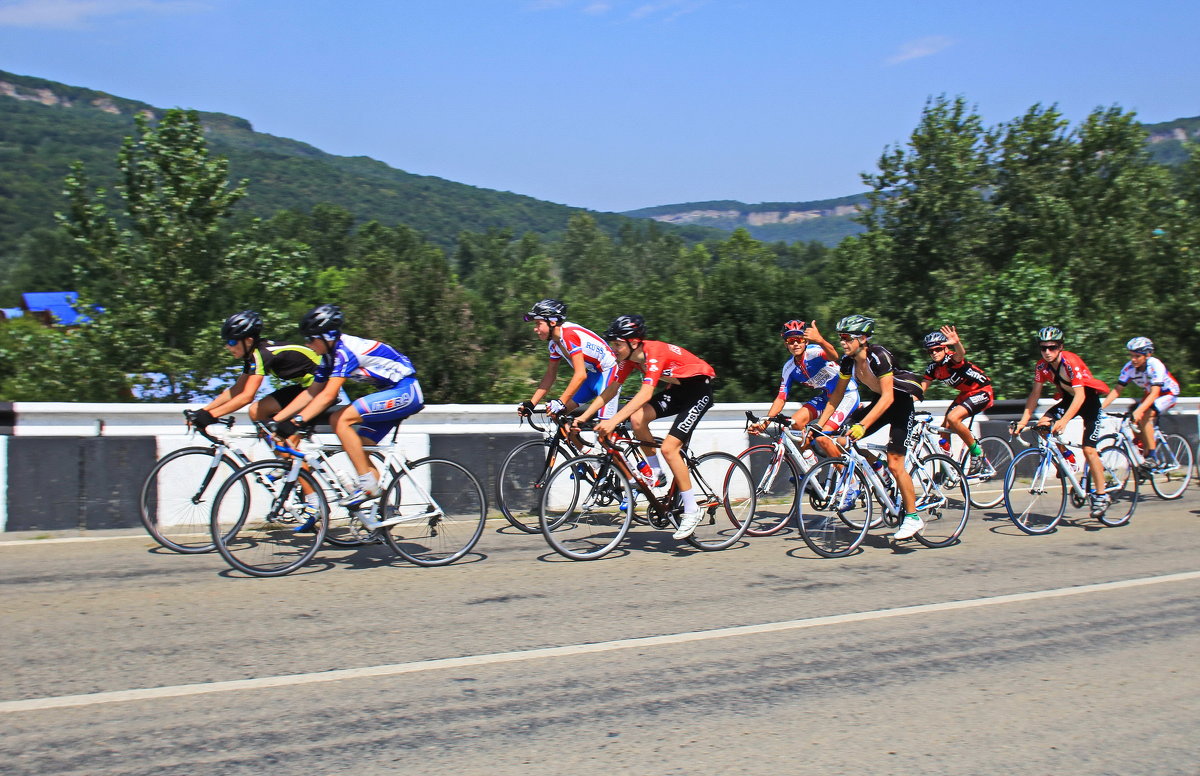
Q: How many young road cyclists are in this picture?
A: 9